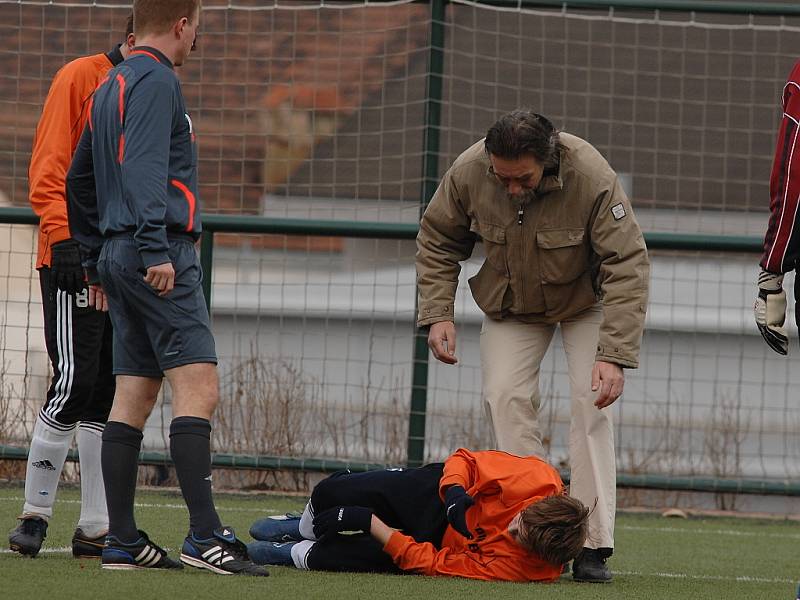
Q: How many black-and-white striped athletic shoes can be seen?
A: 2